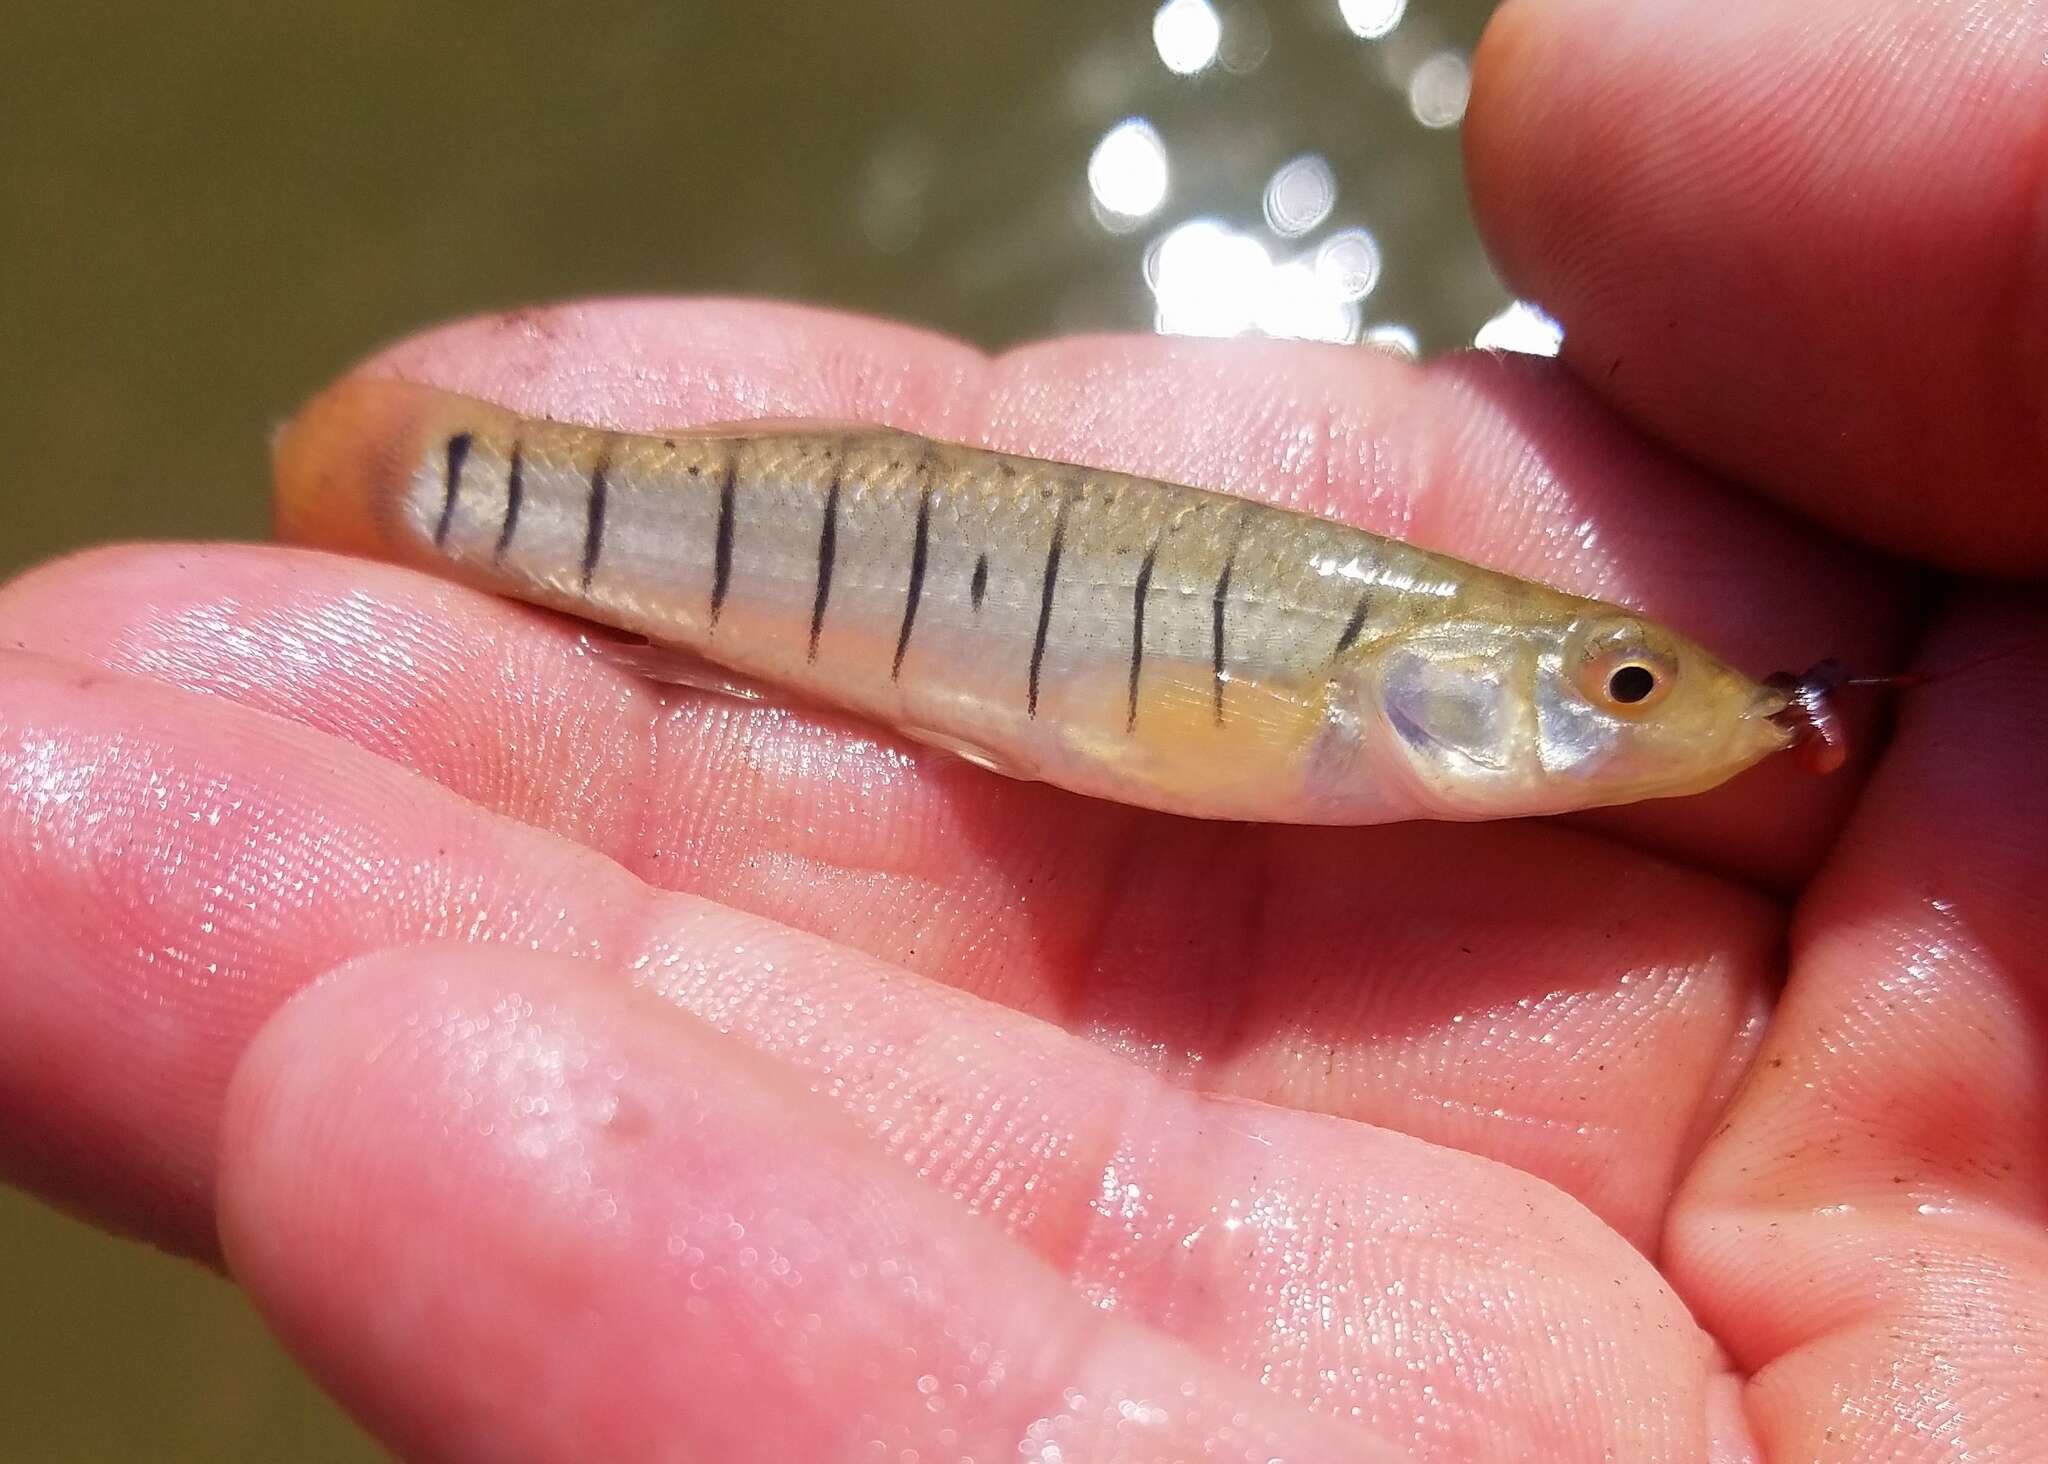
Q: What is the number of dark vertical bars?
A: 11